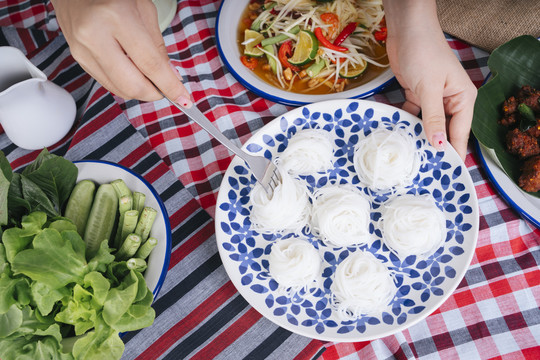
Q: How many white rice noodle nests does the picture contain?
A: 7